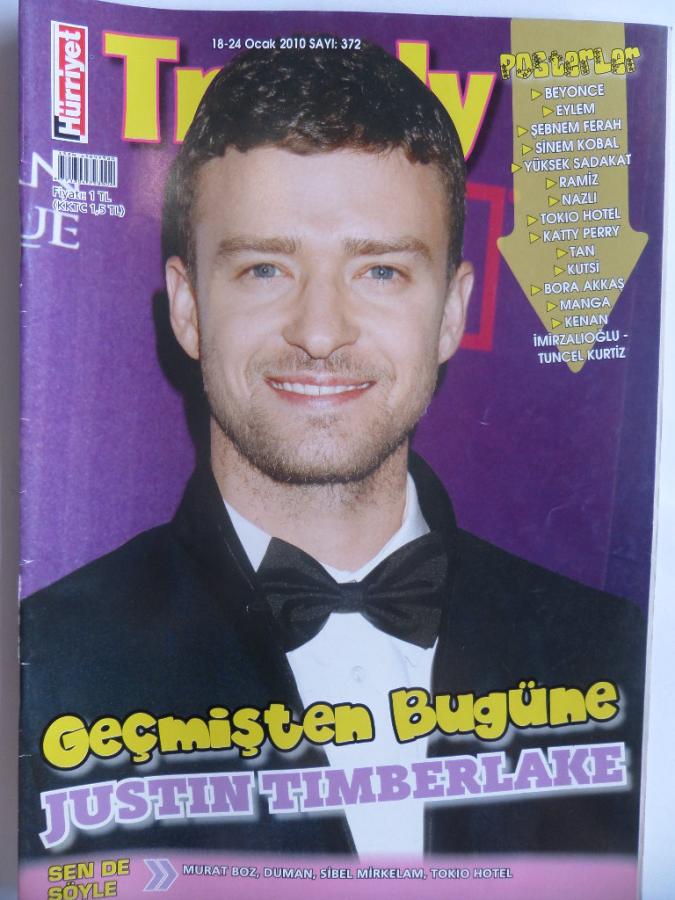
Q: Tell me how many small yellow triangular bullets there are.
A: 14